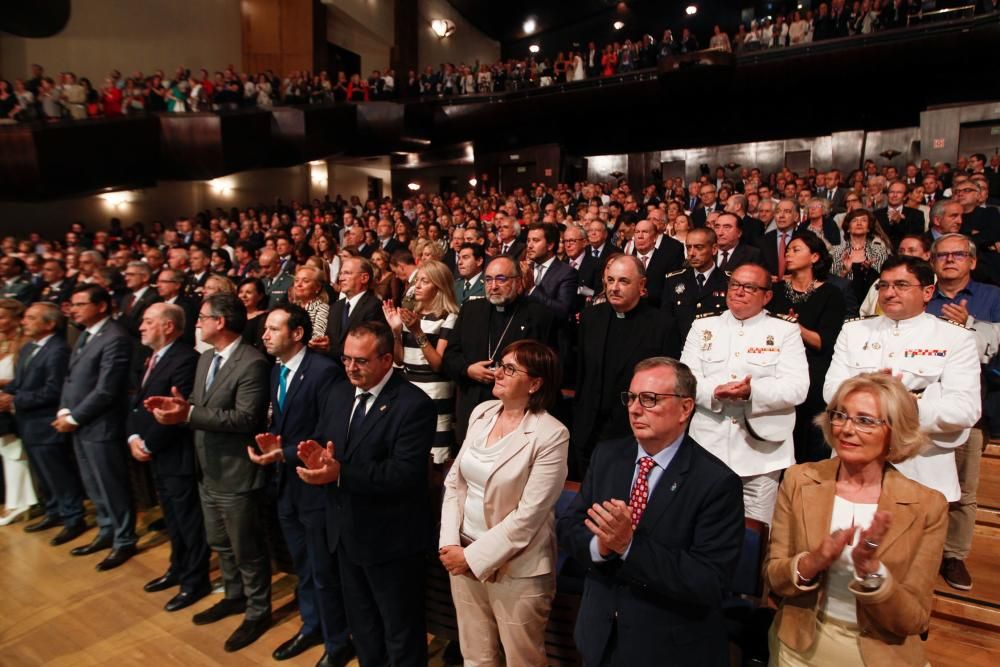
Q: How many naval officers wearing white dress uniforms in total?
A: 2